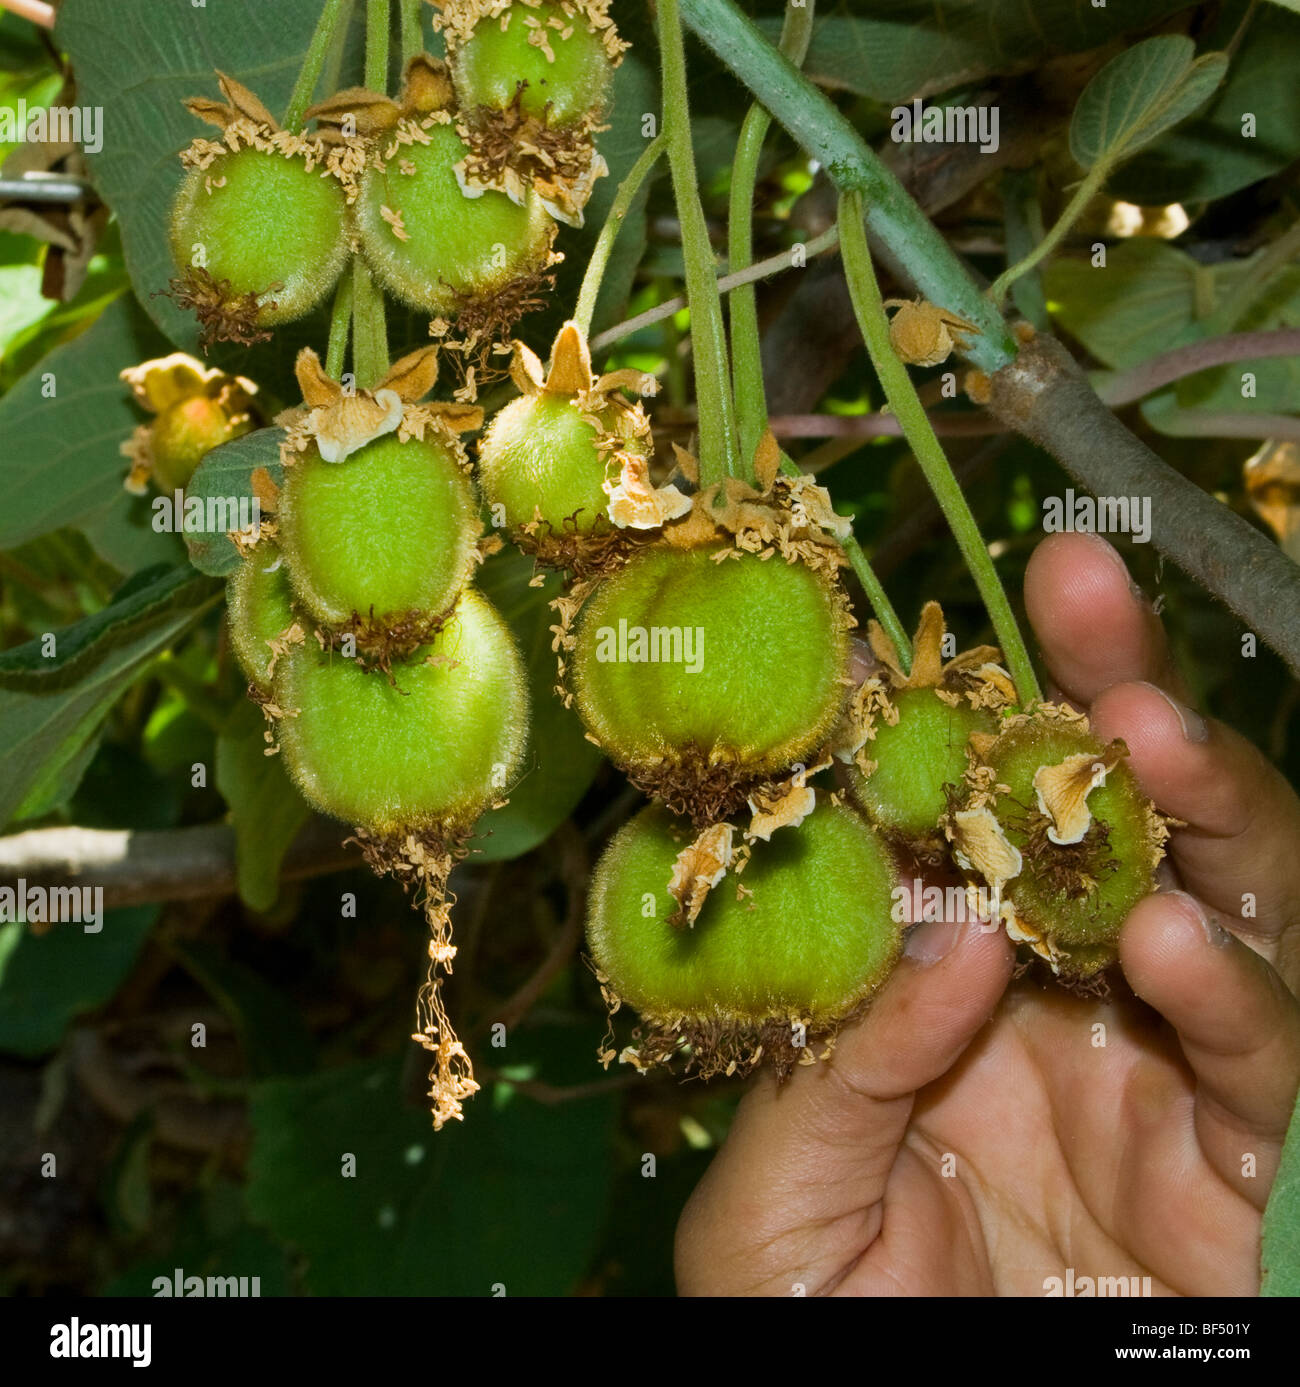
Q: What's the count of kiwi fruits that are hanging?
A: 12